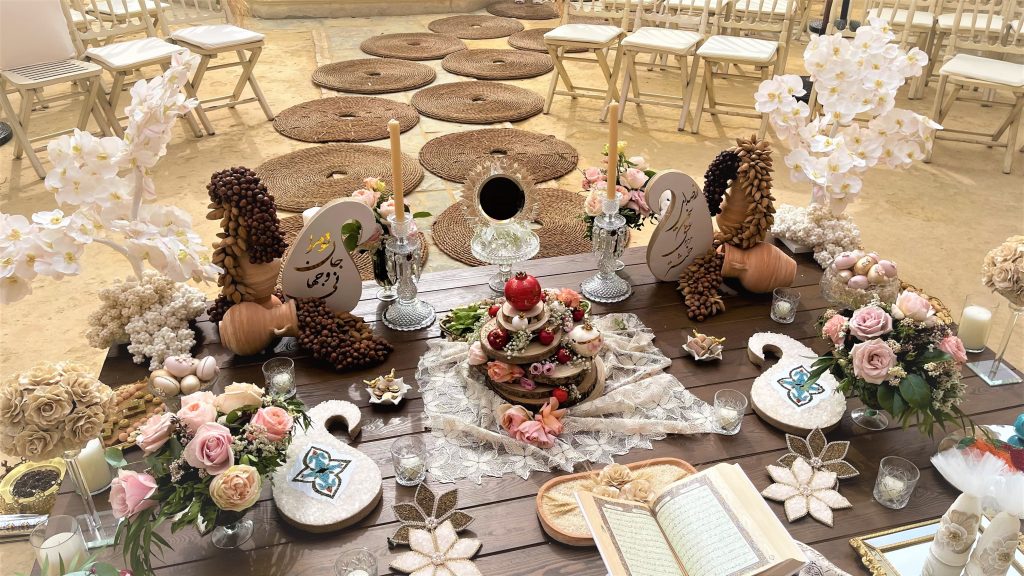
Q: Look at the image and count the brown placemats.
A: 12